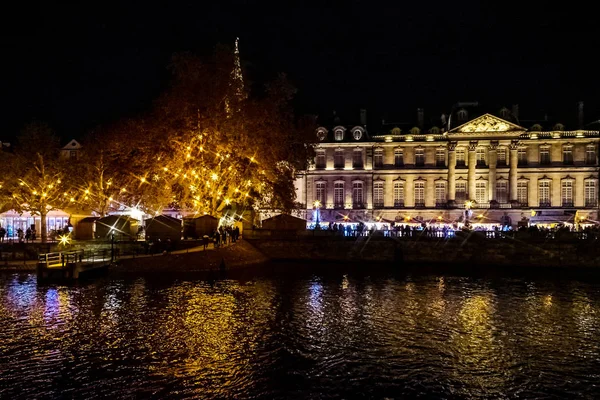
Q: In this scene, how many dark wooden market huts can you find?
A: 5